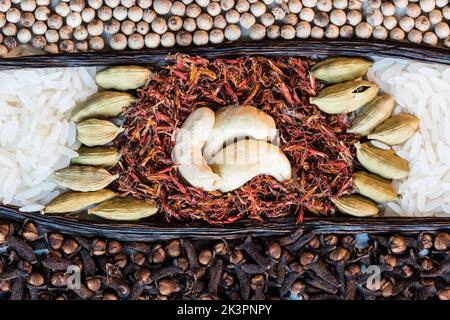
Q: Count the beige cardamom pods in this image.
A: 14